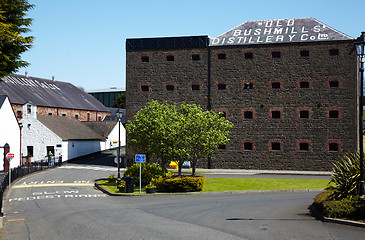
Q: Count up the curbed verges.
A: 2